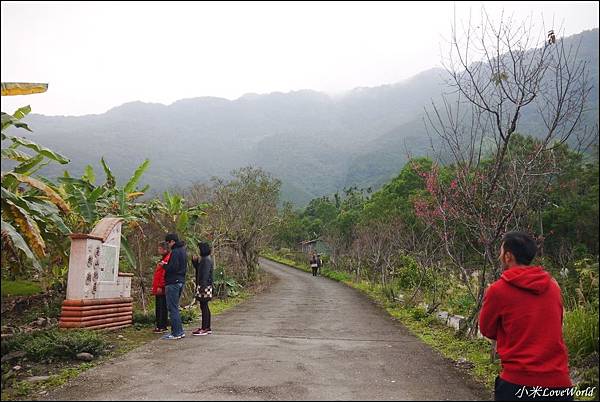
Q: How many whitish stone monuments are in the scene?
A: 1